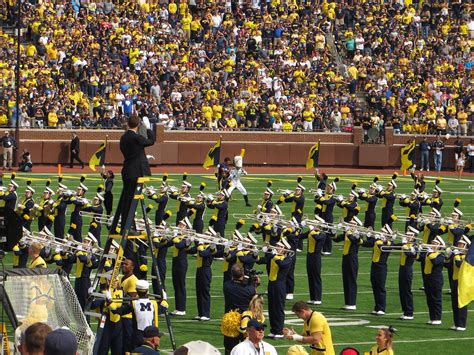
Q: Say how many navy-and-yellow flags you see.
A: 5